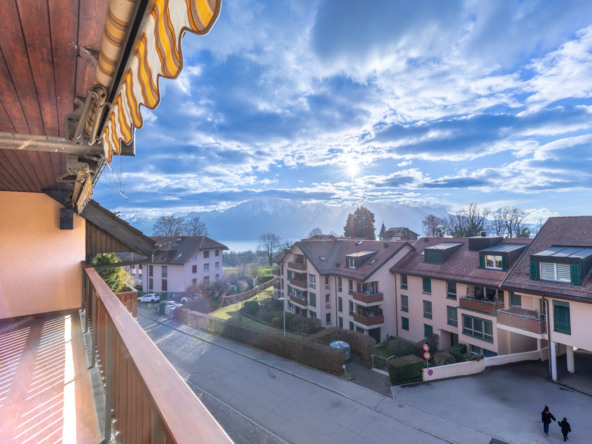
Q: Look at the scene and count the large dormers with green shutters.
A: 3